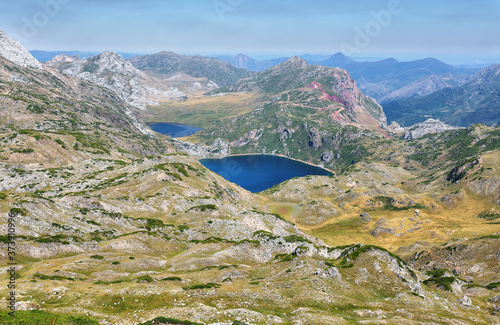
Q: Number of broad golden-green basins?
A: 2